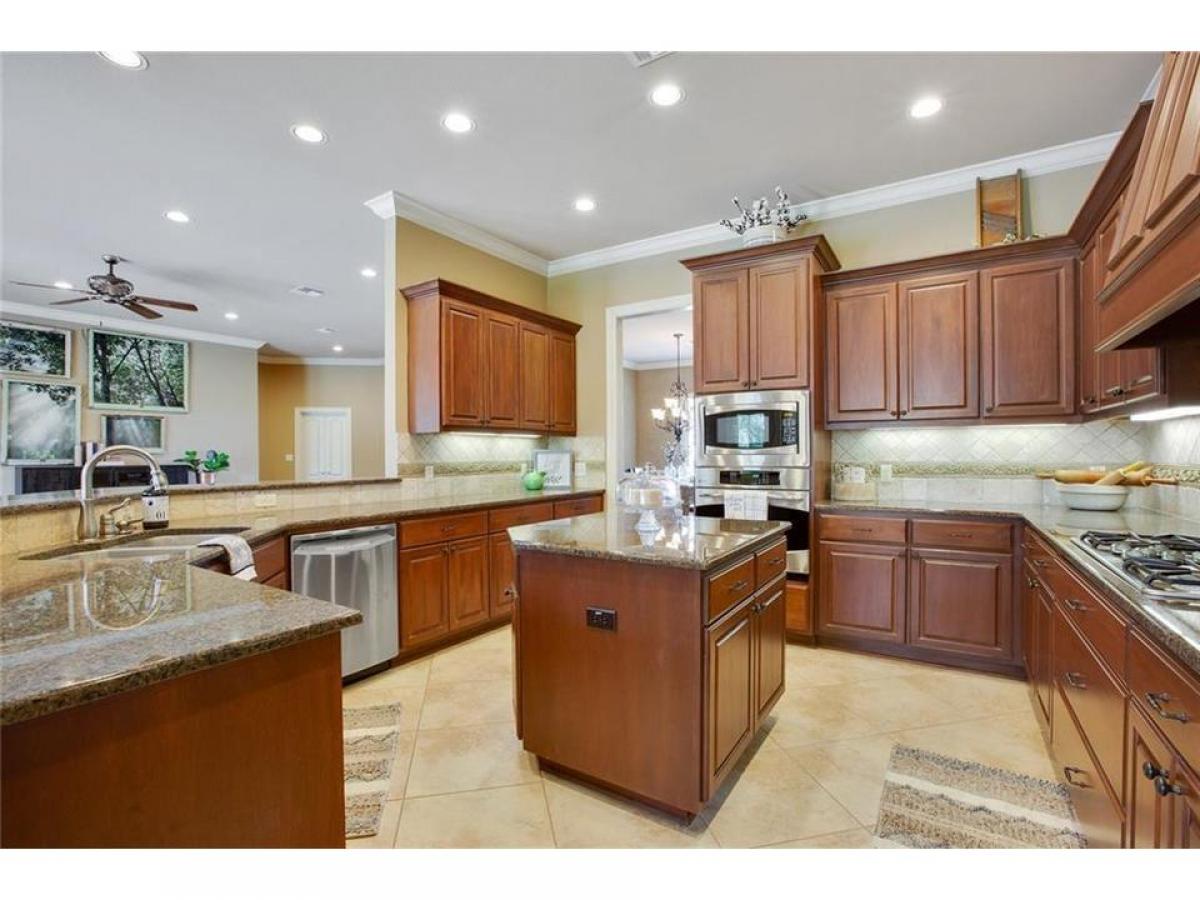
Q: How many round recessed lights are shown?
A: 11